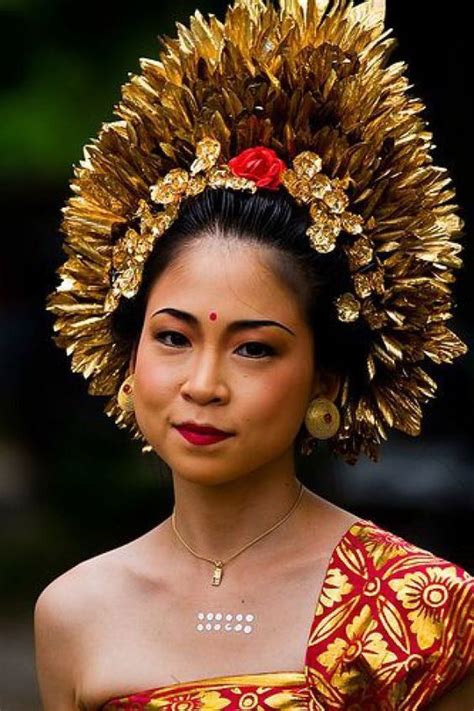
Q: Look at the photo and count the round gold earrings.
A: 2